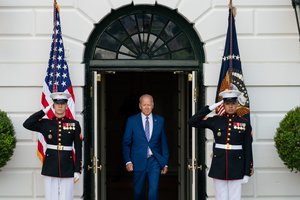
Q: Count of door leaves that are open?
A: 2